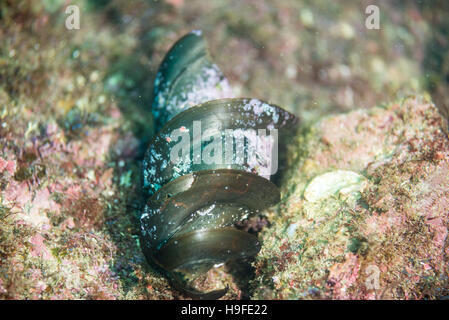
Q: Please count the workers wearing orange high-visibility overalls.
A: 0